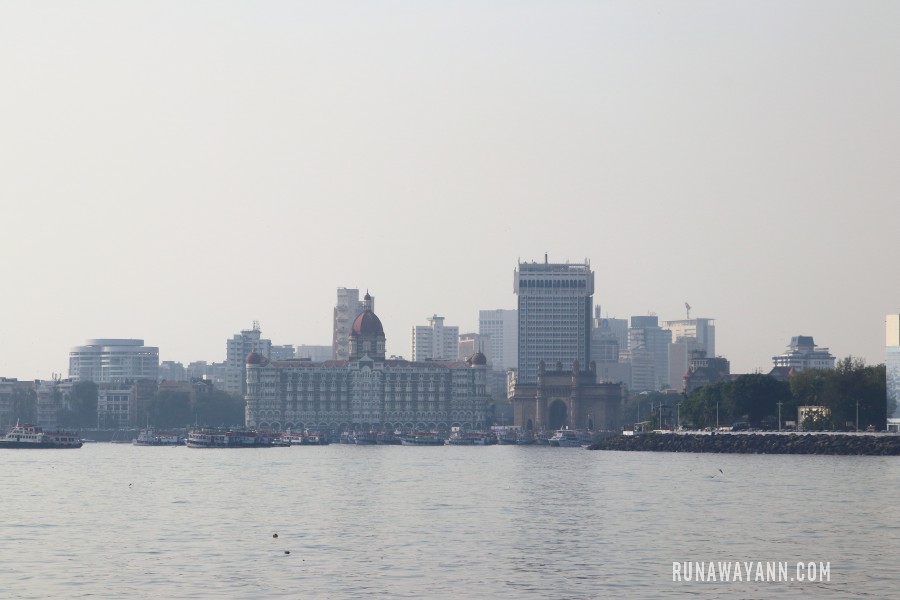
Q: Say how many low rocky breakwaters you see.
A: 1